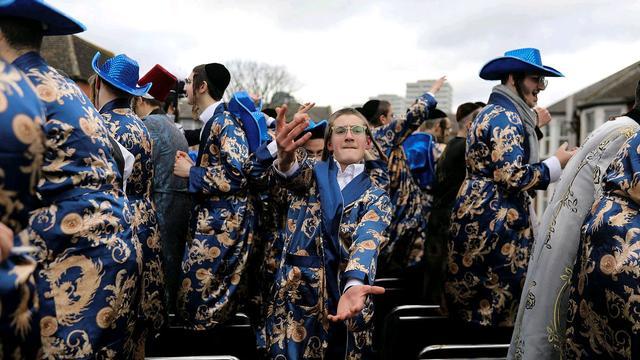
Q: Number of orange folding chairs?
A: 0